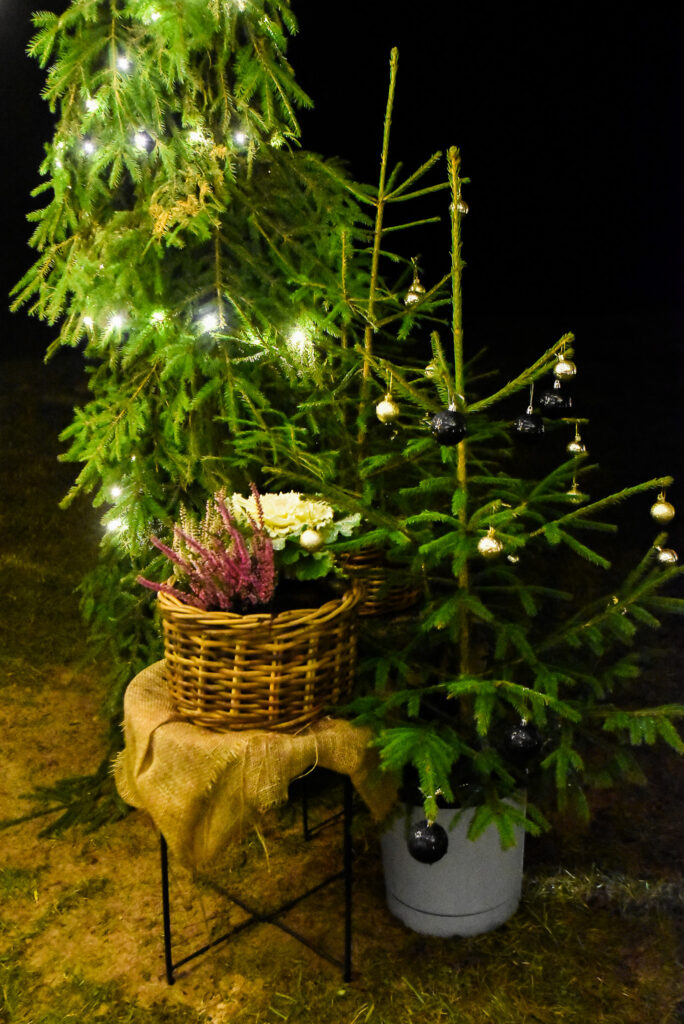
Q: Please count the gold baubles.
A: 11